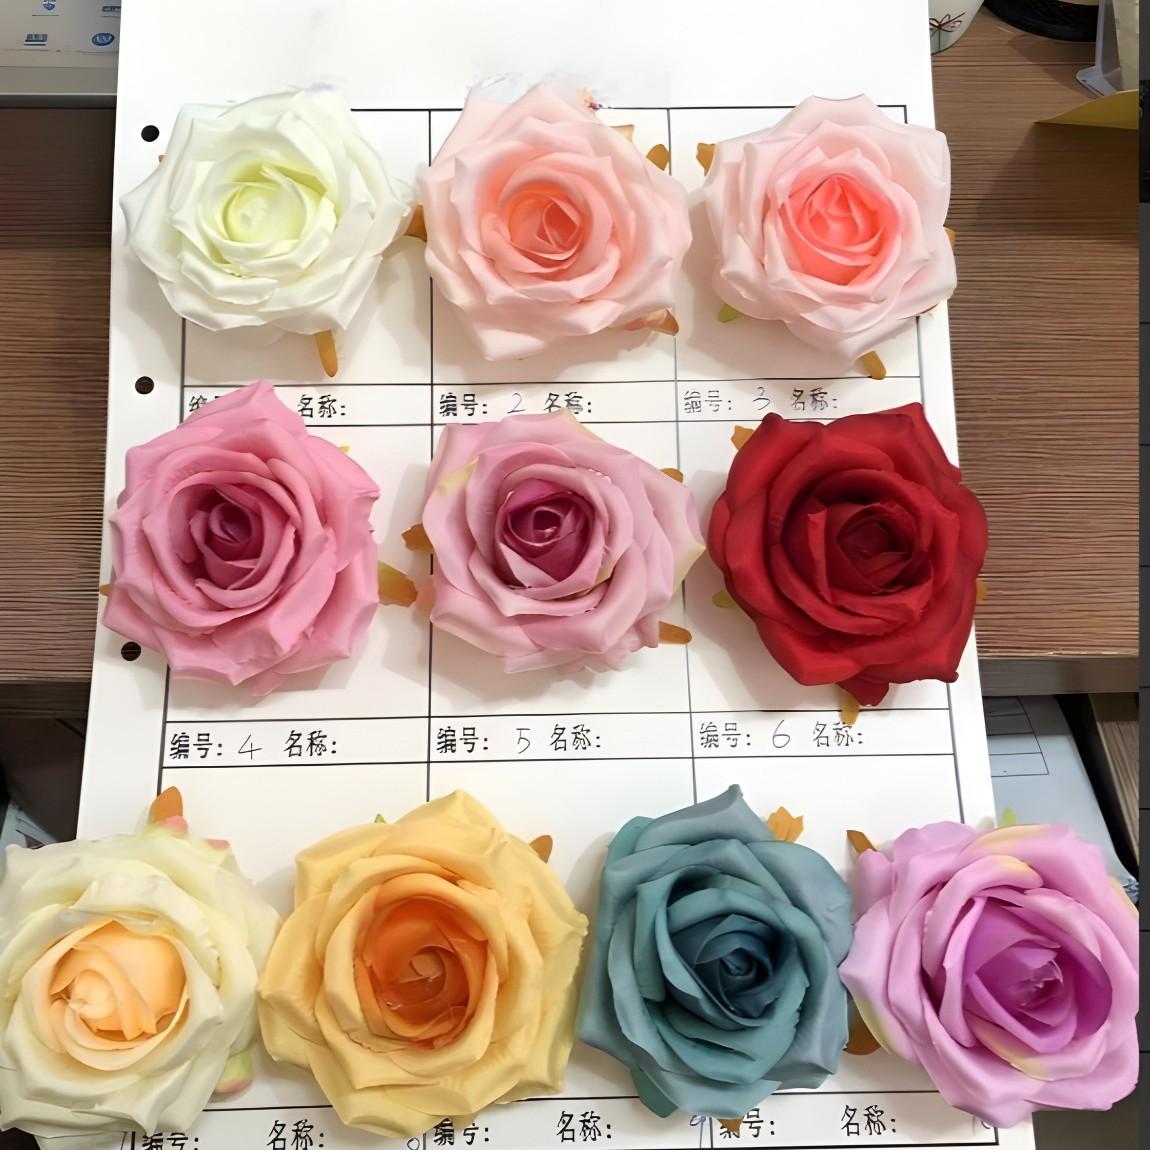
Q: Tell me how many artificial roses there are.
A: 10